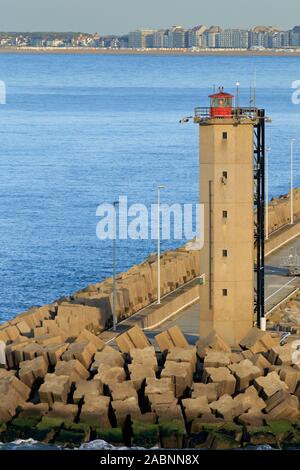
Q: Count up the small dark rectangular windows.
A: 5